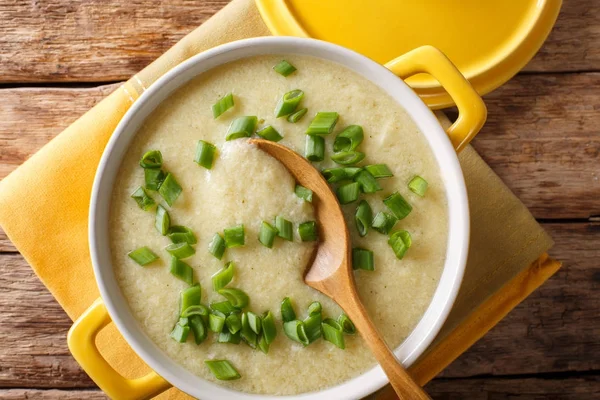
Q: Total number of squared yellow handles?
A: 2